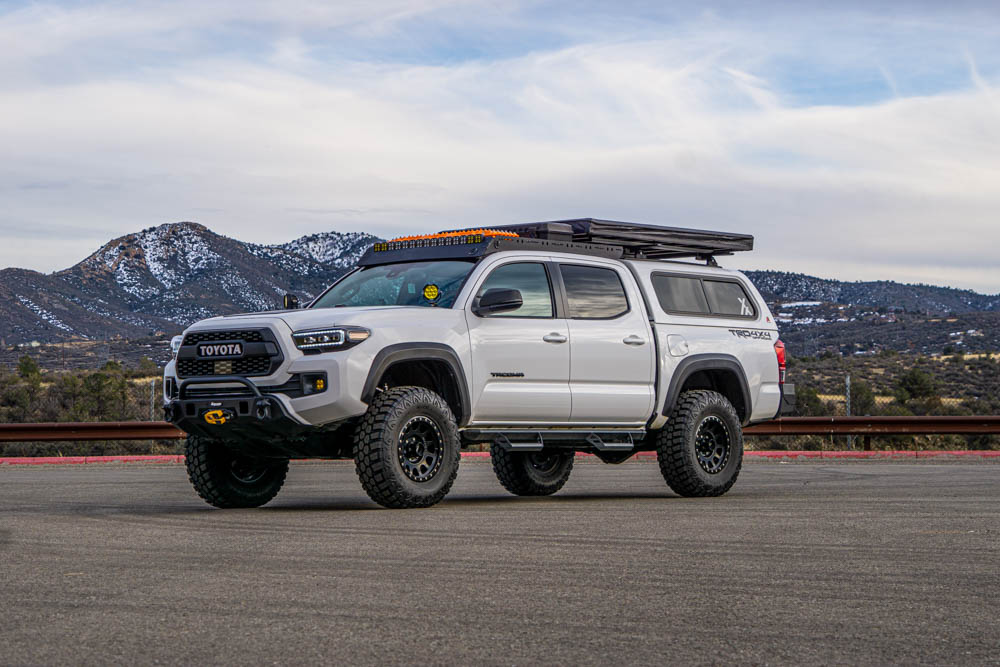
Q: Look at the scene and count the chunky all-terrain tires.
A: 4